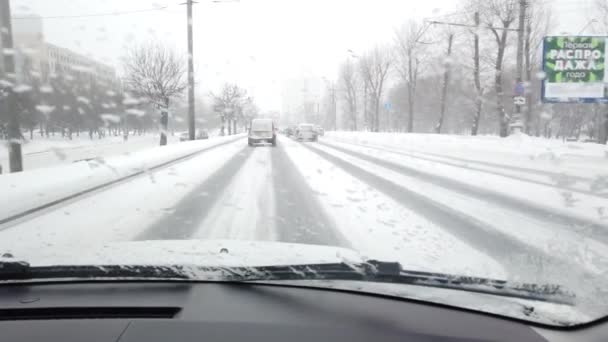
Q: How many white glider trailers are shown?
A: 0